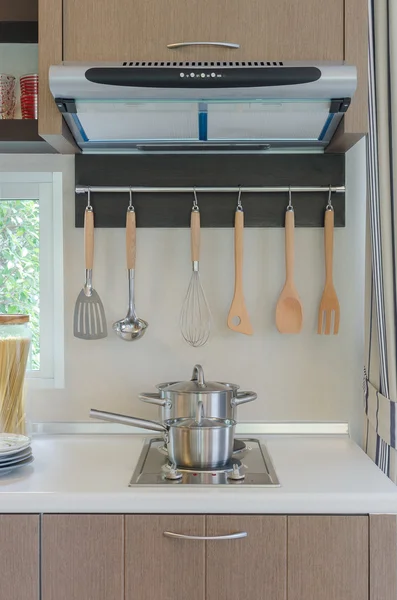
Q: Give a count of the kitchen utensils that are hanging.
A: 6